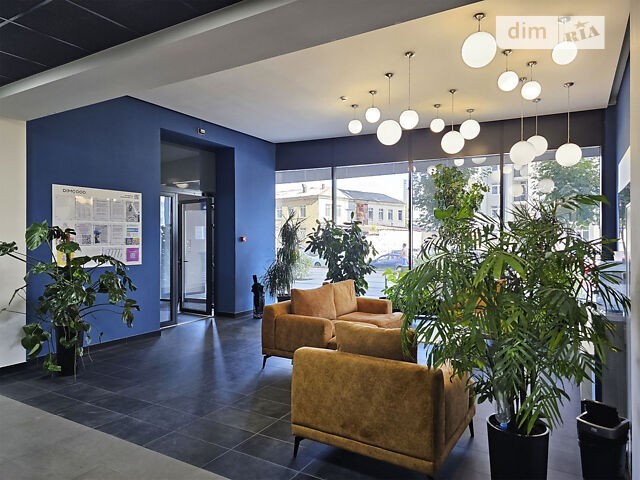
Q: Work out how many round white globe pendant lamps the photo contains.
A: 14